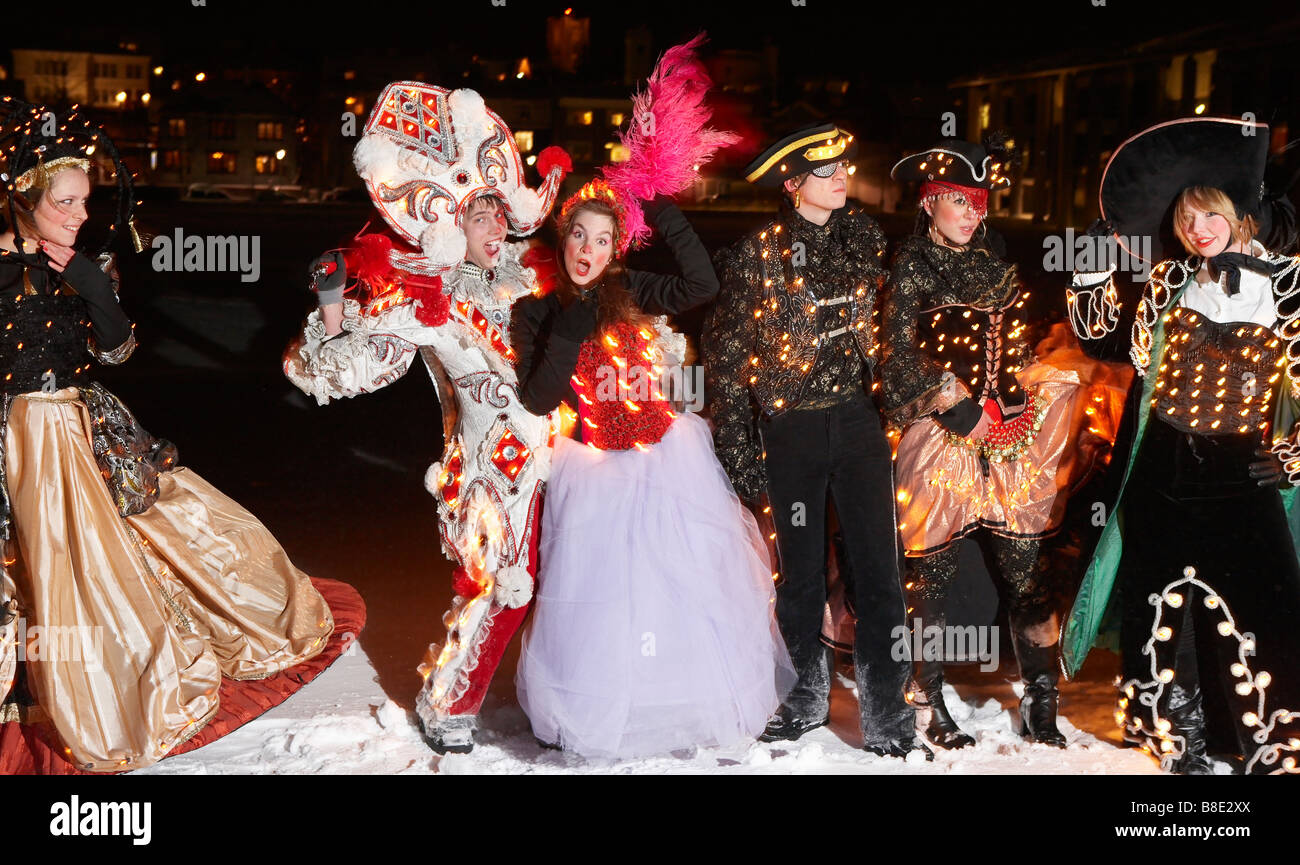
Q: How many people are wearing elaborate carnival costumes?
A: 6